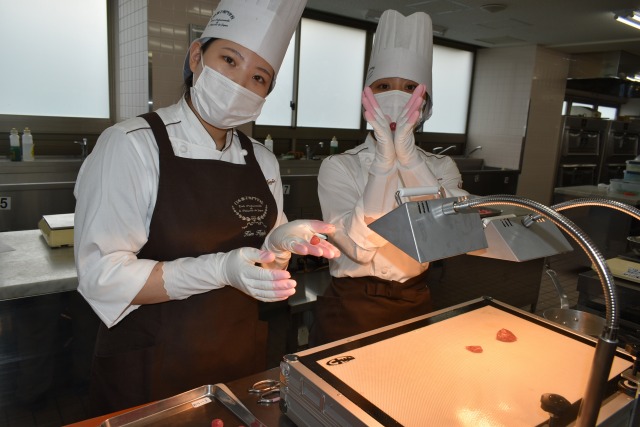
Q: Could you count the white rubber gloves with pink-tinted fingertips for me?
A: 4